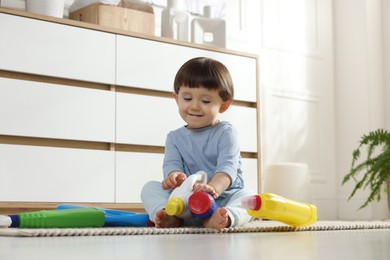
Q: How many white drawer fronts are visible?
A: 6